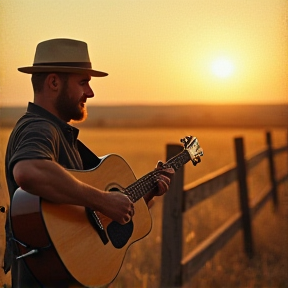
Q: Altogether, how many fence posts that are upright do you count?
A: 3